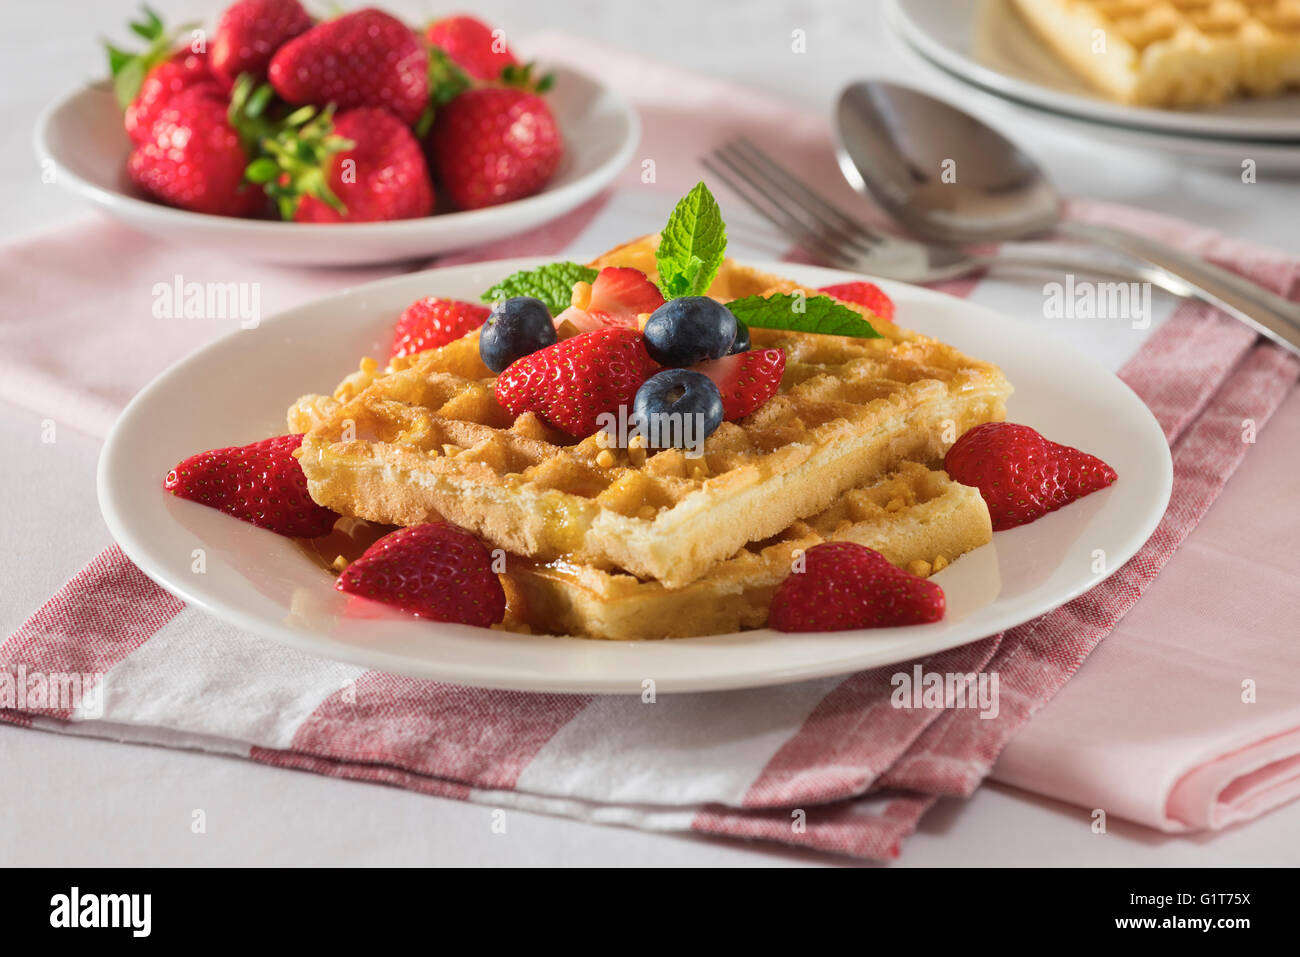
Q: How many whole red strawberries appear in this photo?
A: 7